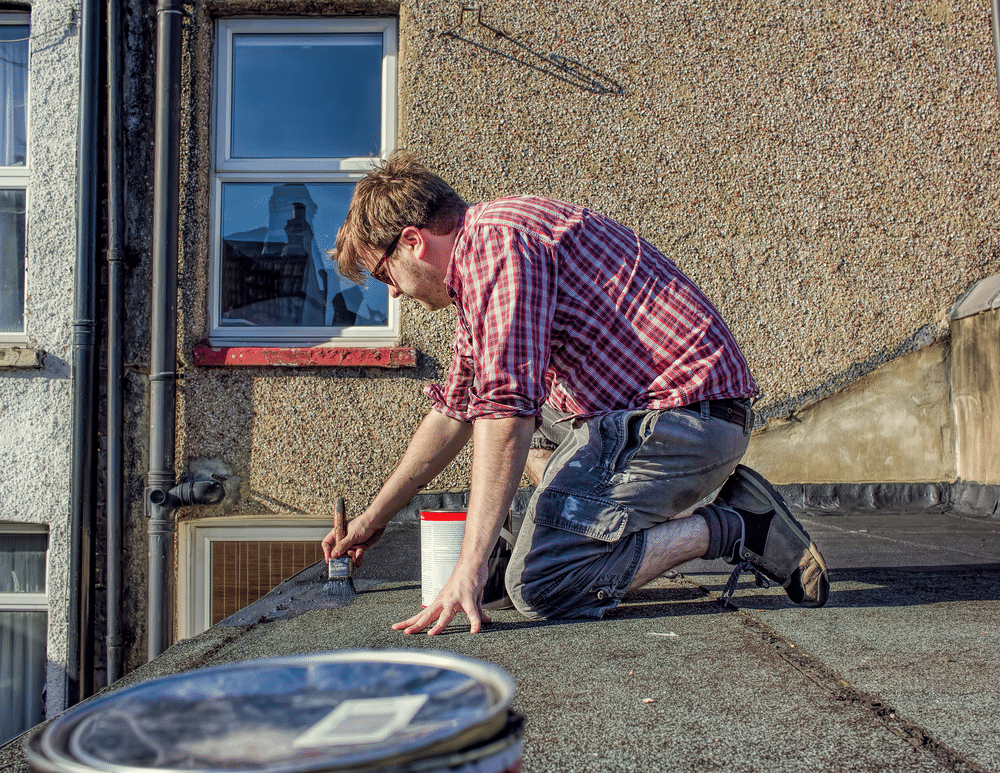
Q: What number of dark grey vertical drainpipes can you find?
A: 3